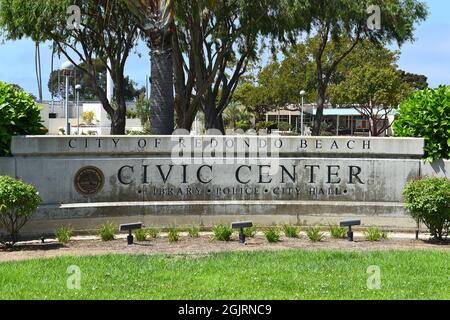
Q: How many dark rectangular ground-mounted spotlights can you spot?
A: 3